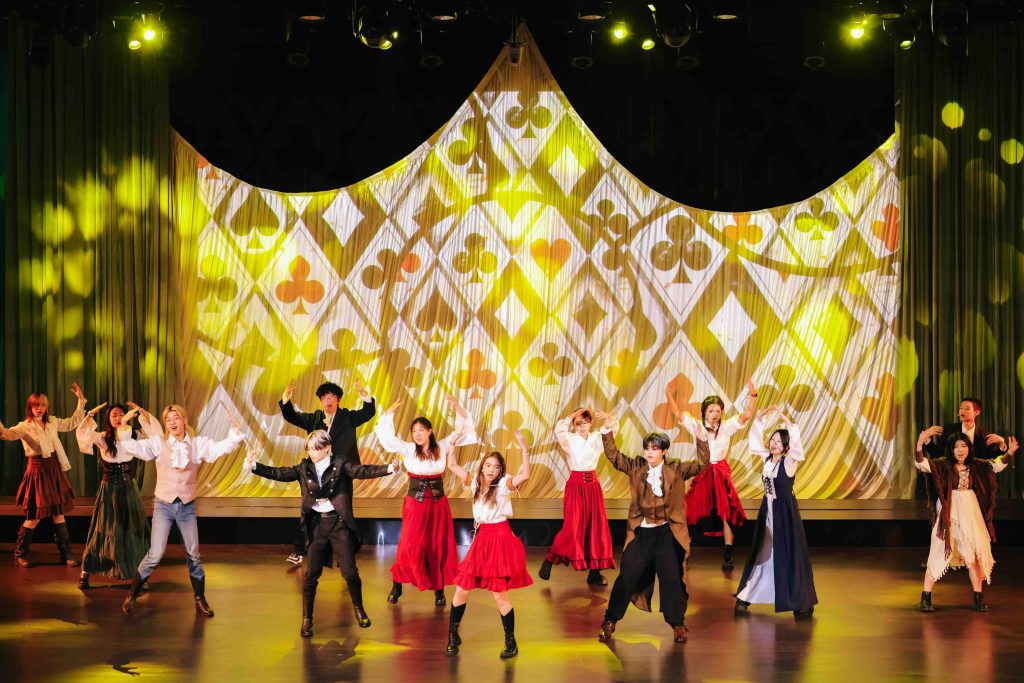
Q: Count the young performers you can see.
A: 13